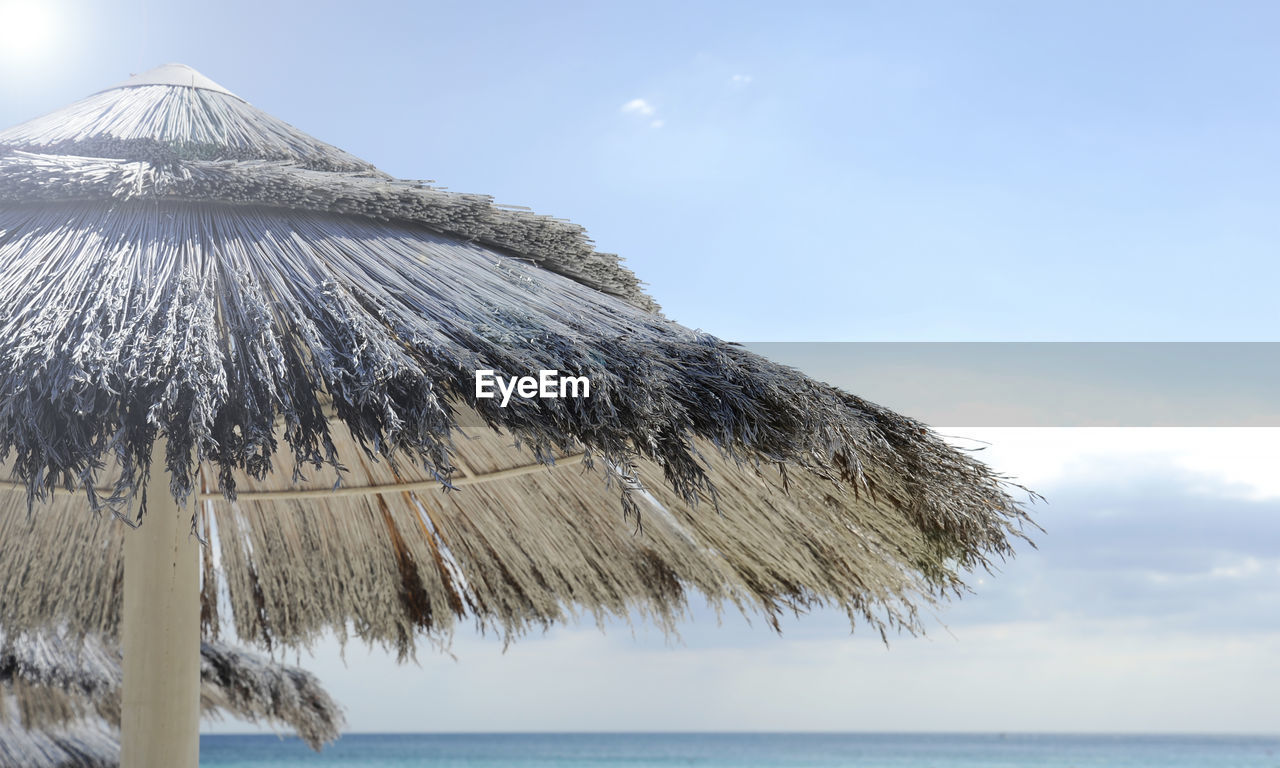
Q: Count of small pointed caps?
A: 1